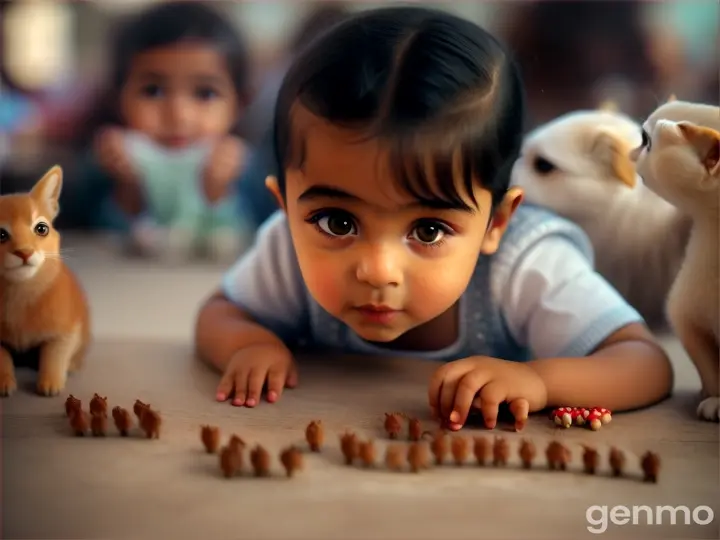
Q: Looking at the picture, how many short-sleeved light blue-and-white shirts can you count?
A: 1